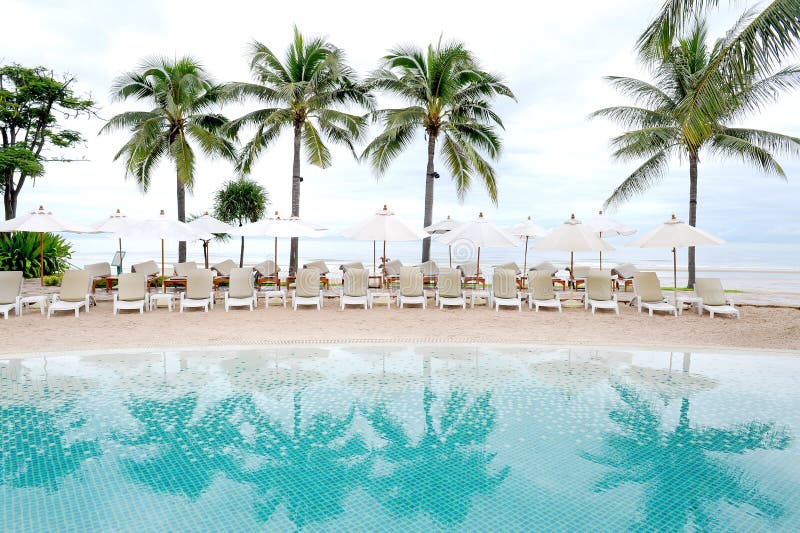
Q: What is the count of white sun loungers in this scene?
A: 14